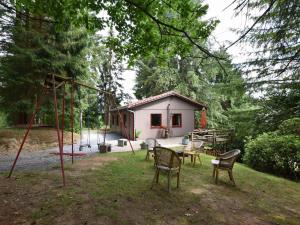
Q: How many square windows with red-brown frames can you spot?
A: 2